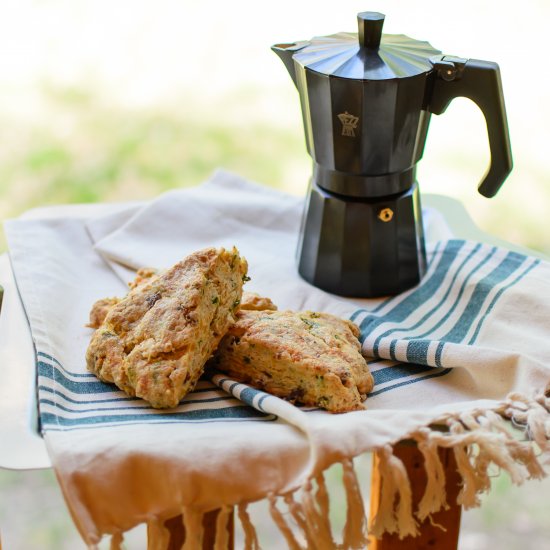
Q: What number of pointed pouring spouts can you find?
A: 1